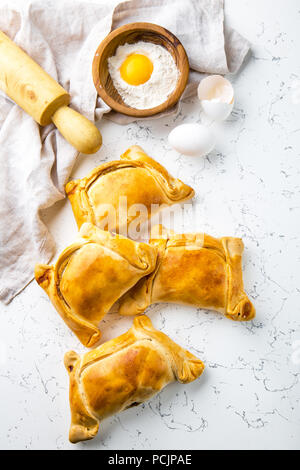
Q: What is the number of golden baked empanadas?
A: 4